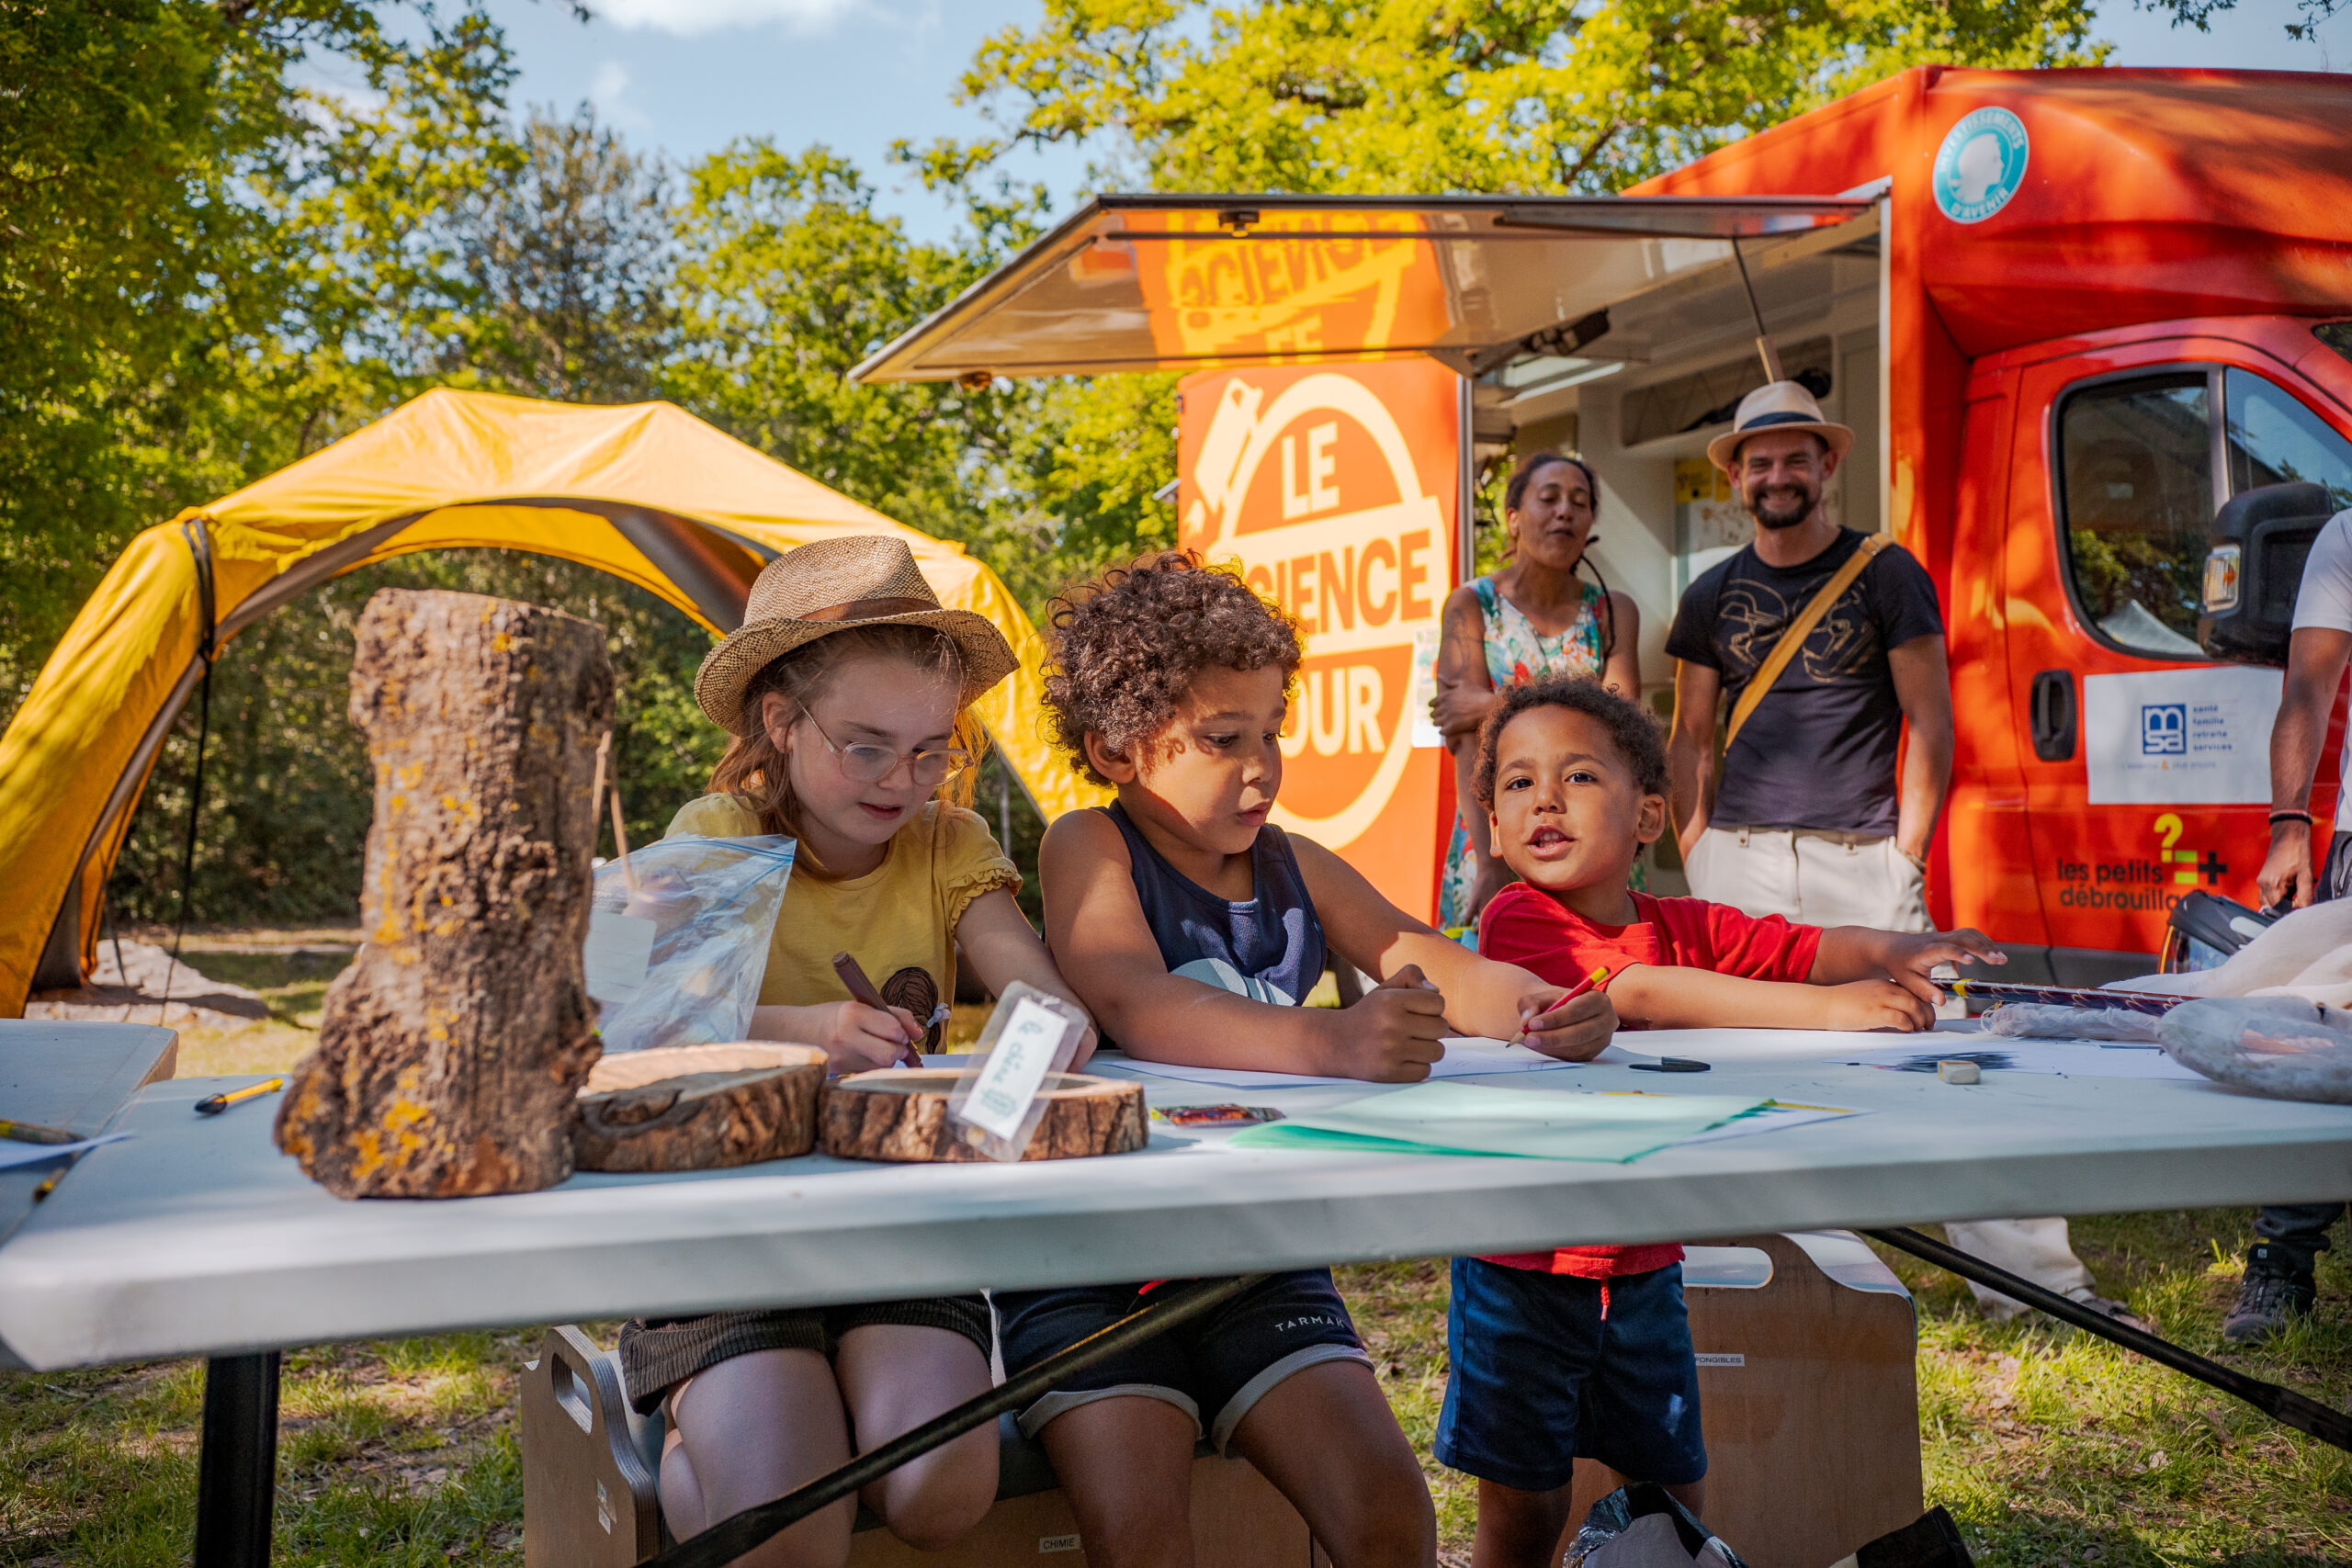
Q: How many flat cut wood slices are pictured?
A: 2